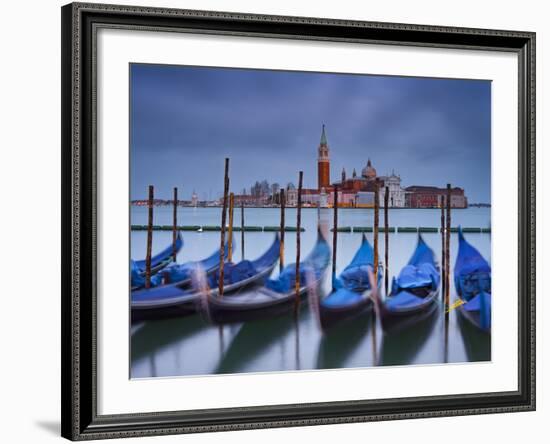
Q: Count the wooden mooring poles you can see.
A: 12